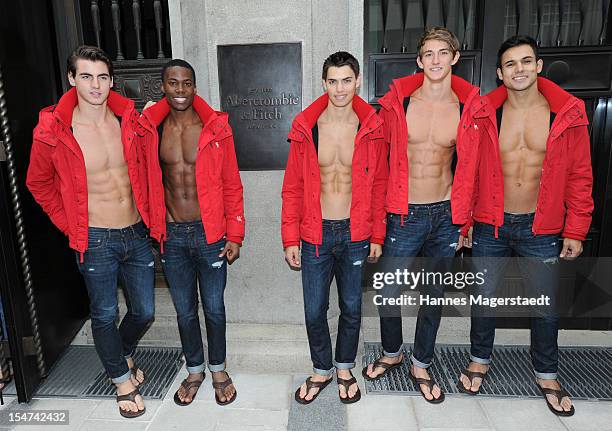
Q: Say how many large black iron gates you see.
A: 2